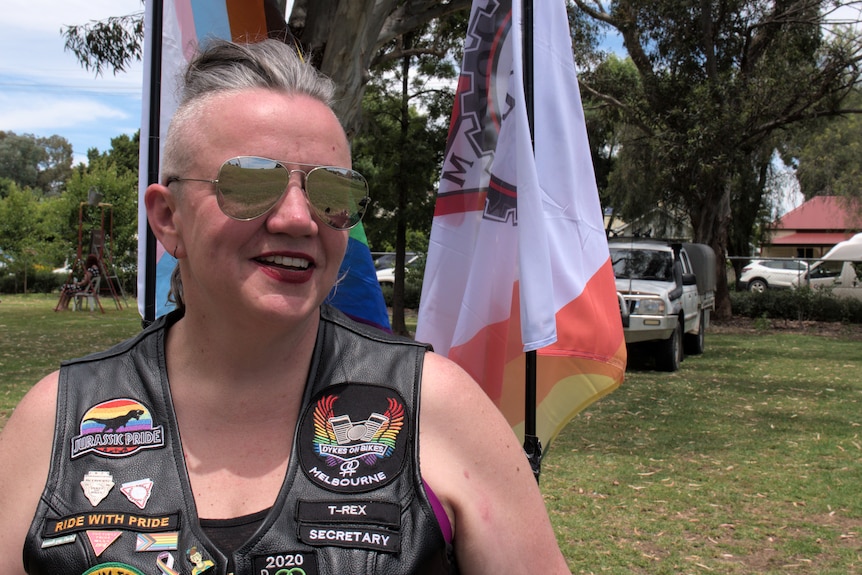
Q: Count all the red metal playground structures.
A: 1